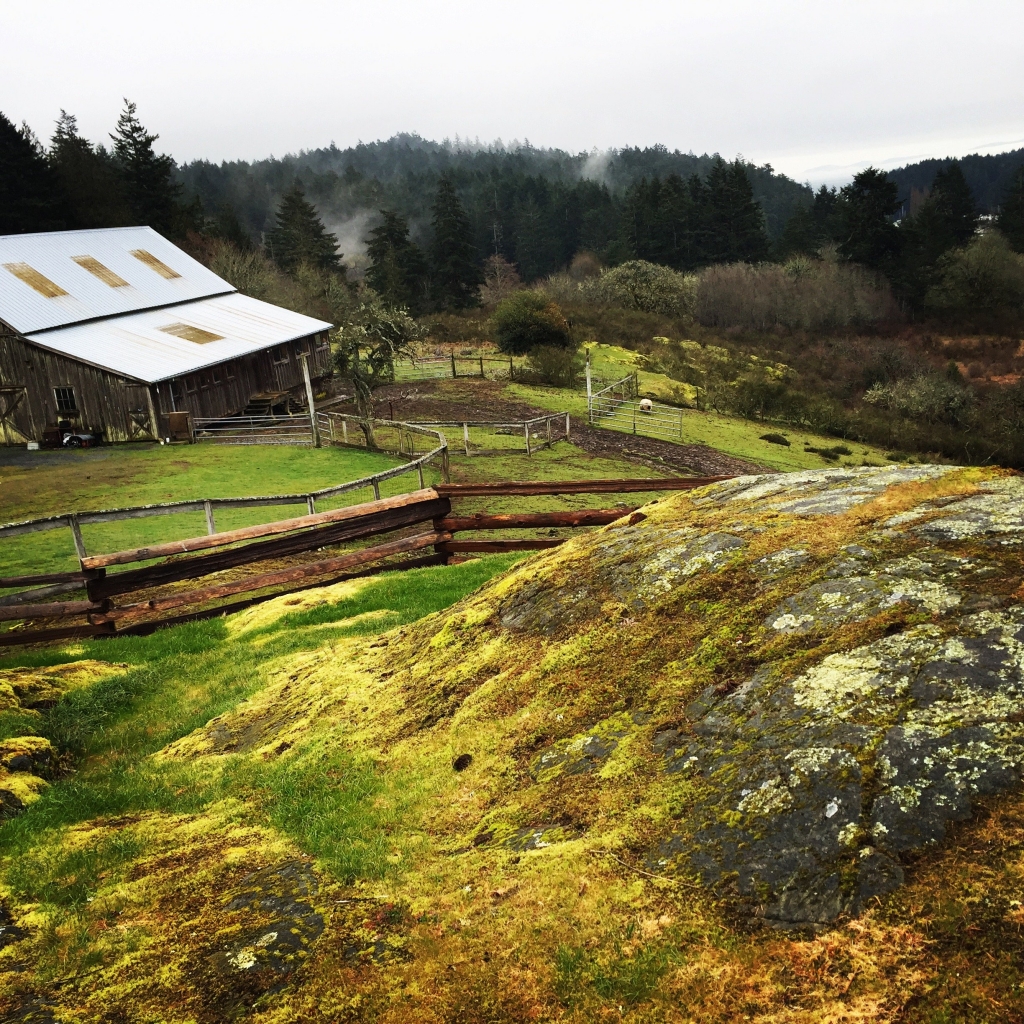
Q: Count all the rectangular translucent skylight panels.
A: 4